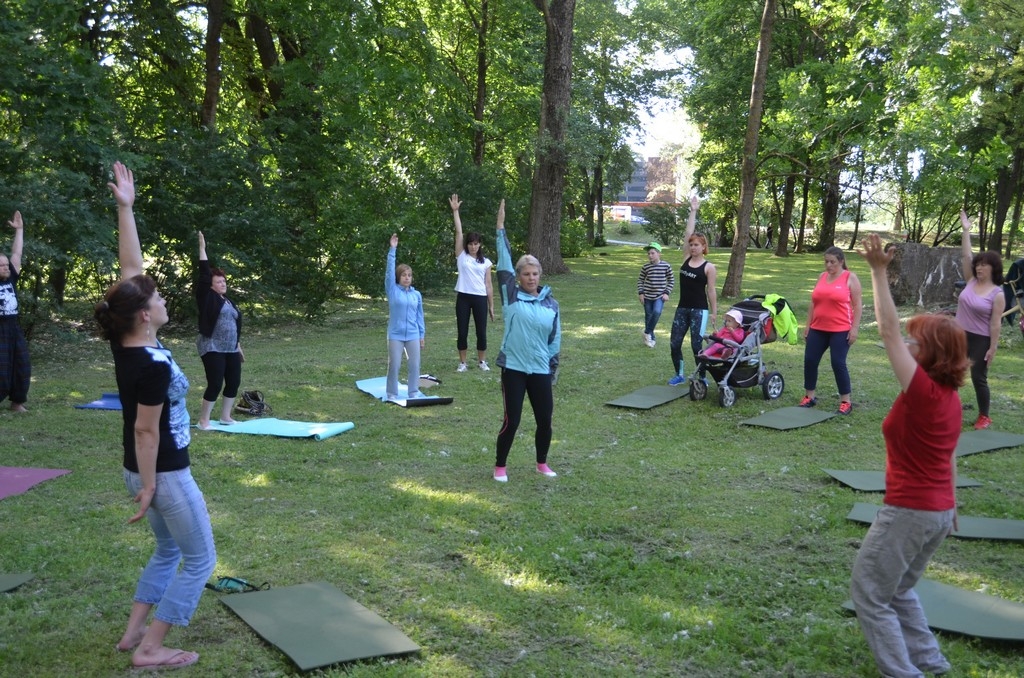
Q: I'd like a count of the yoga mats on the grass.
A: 12